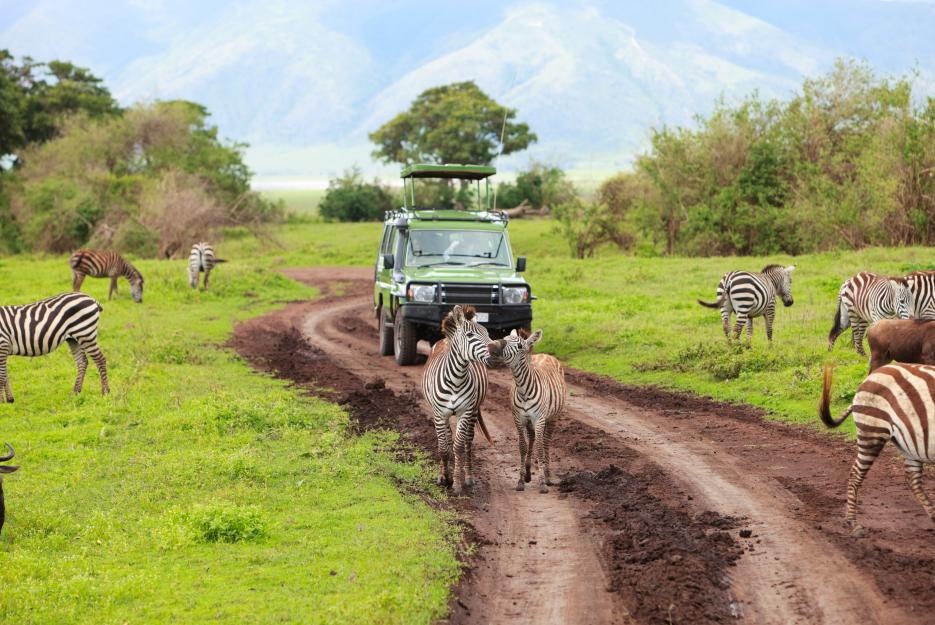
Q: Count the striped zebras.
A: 9